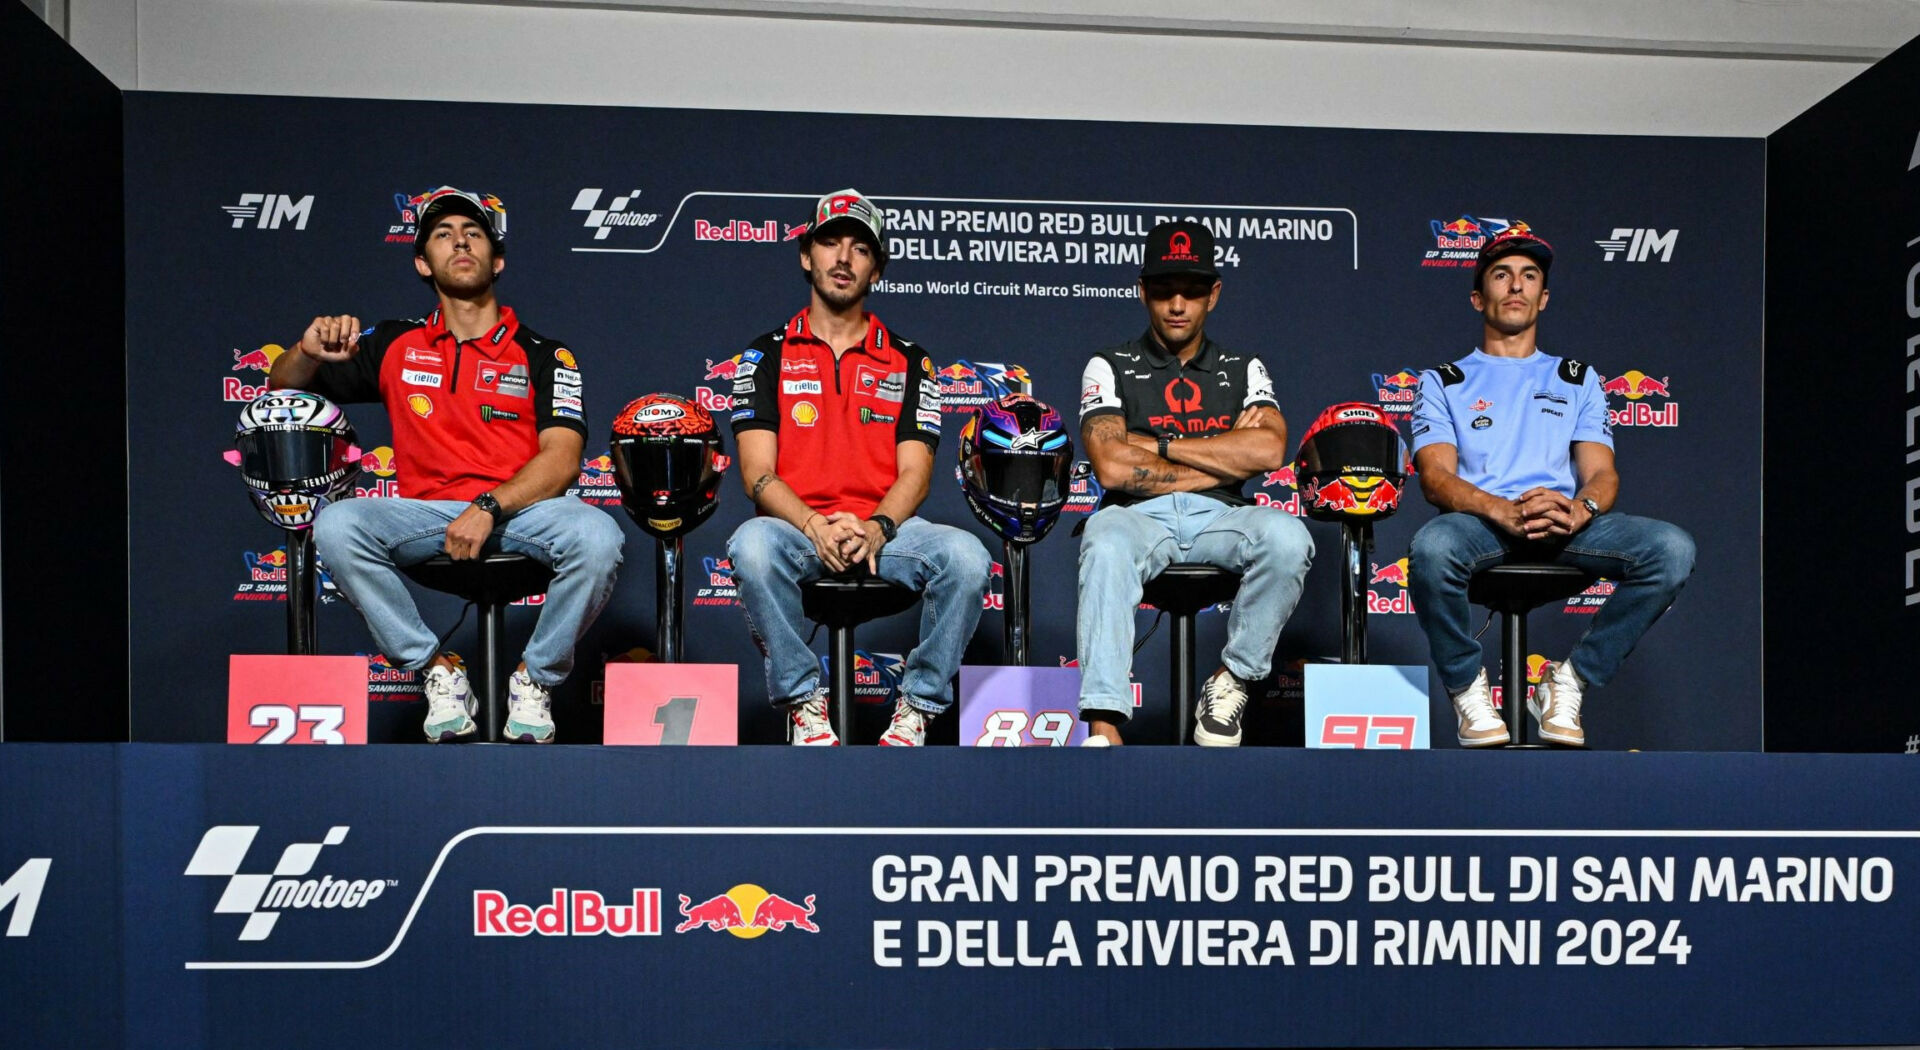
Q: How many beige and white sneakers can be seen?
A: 2